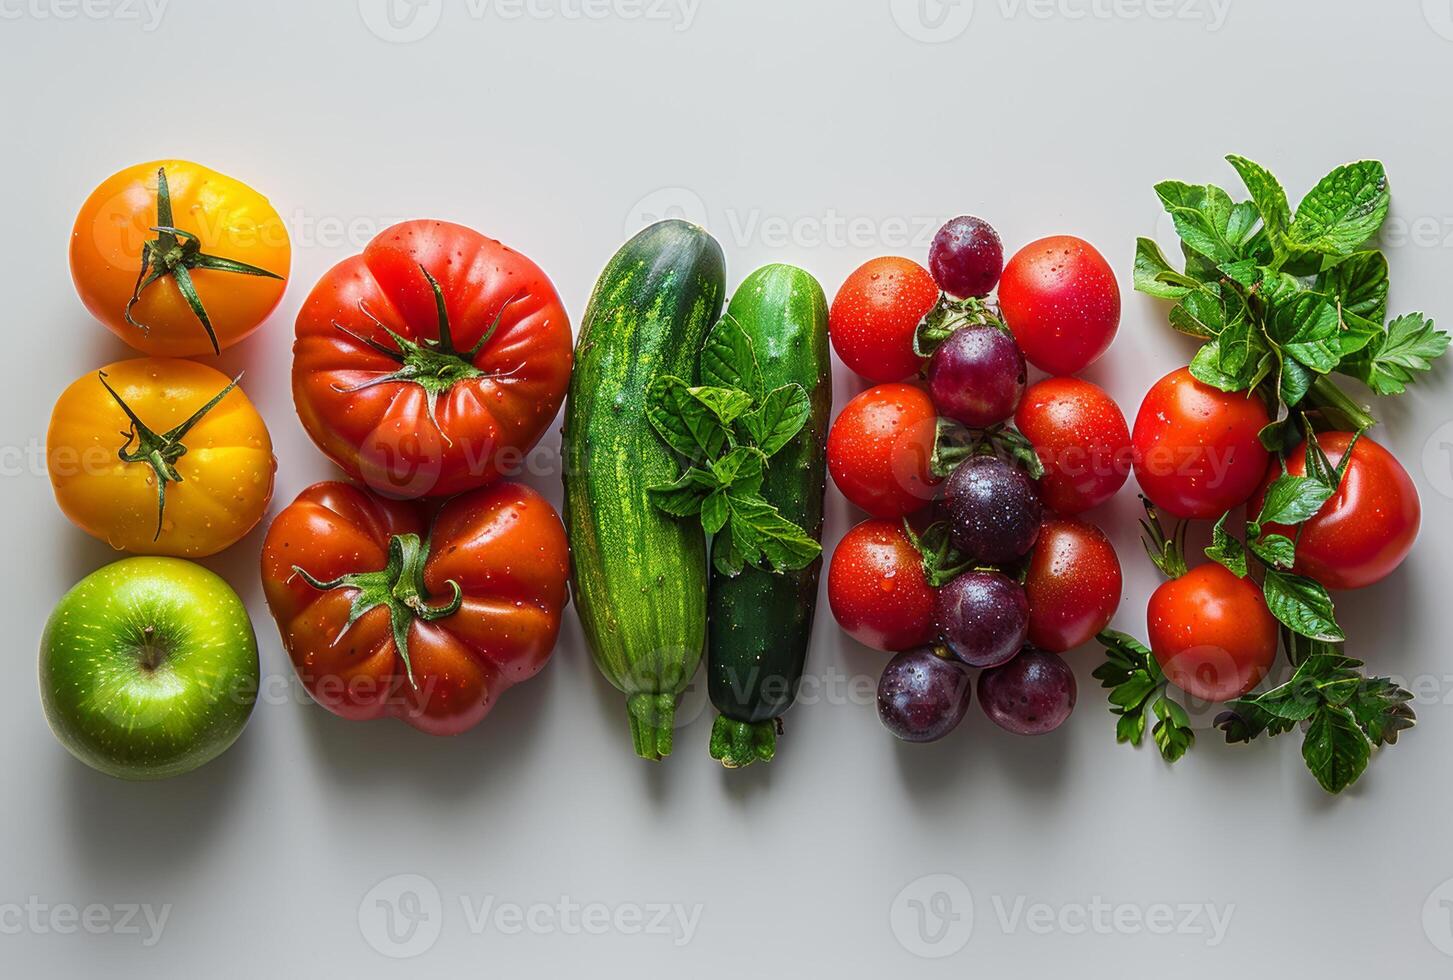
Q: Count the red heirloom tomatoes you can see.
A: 2